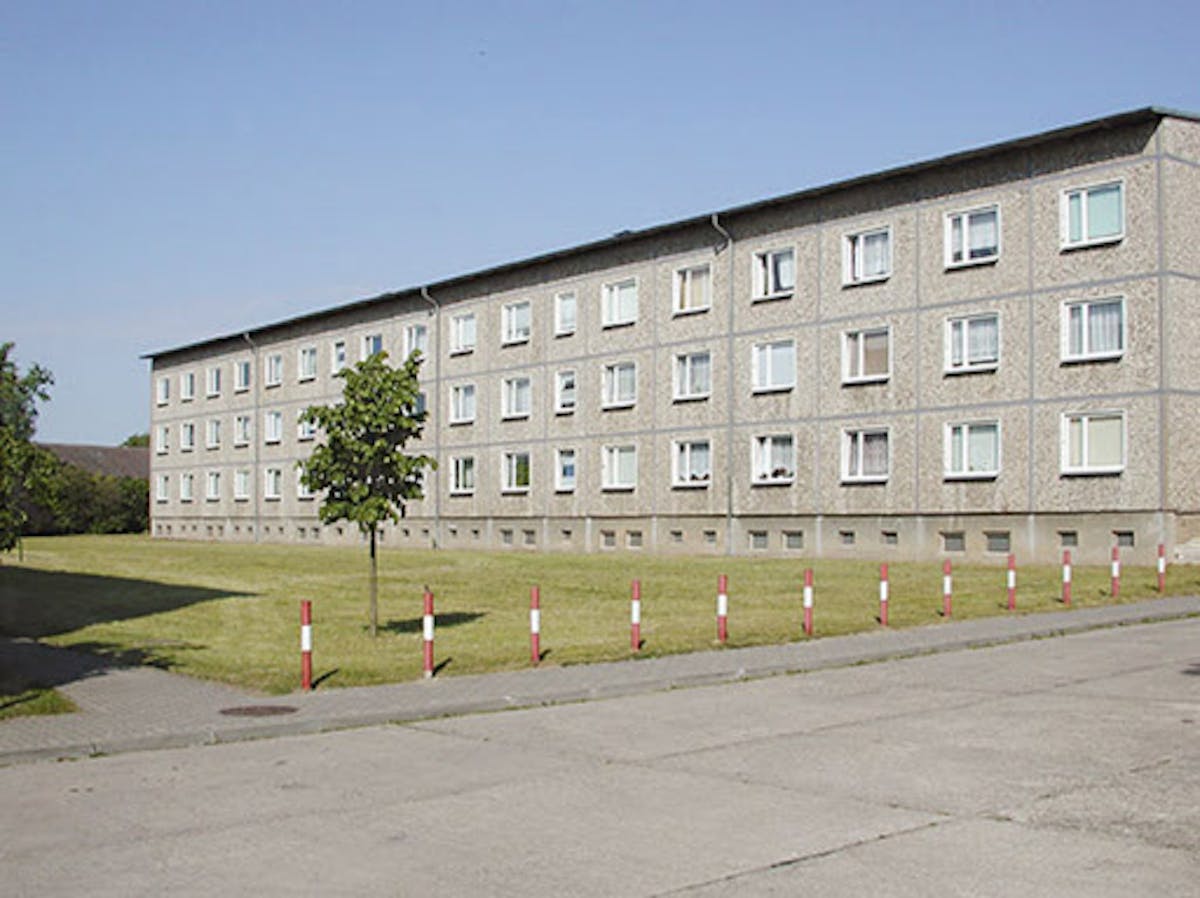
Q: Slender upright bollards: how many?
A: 12